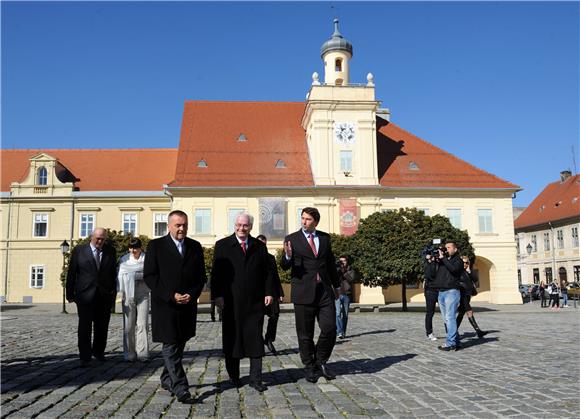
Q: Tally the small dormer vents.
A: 4